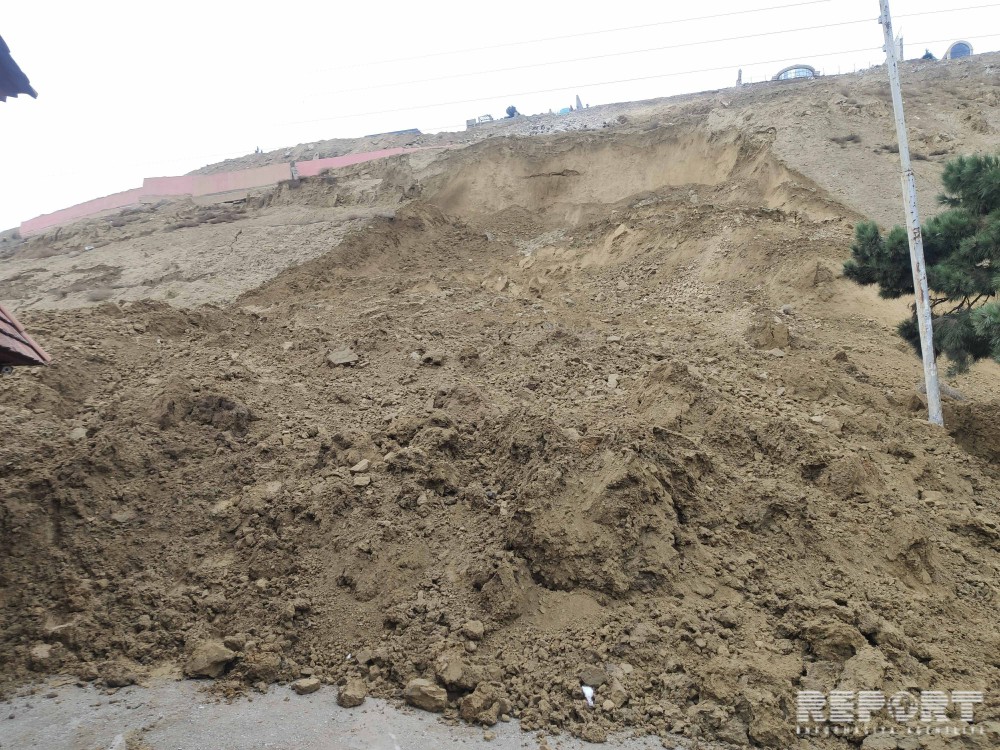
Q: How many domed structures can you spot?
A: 2